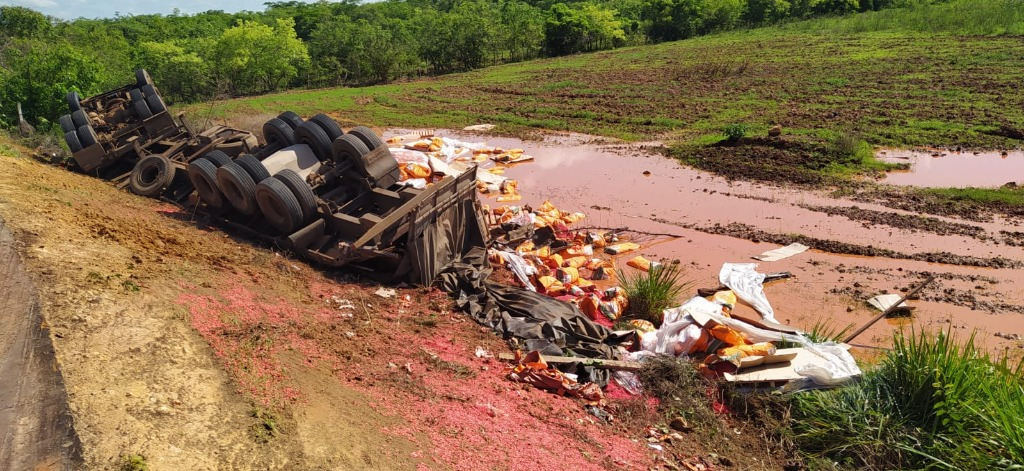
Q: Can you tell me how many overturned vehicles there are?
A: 1